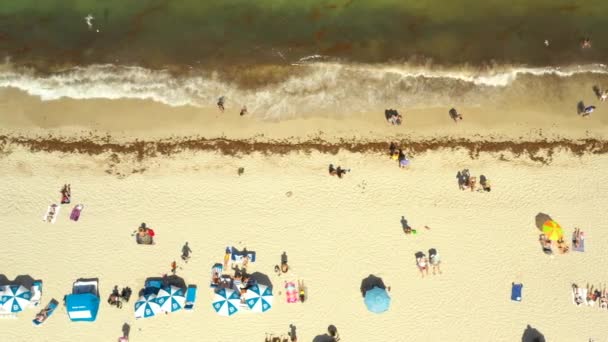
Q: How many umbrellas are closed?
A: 0